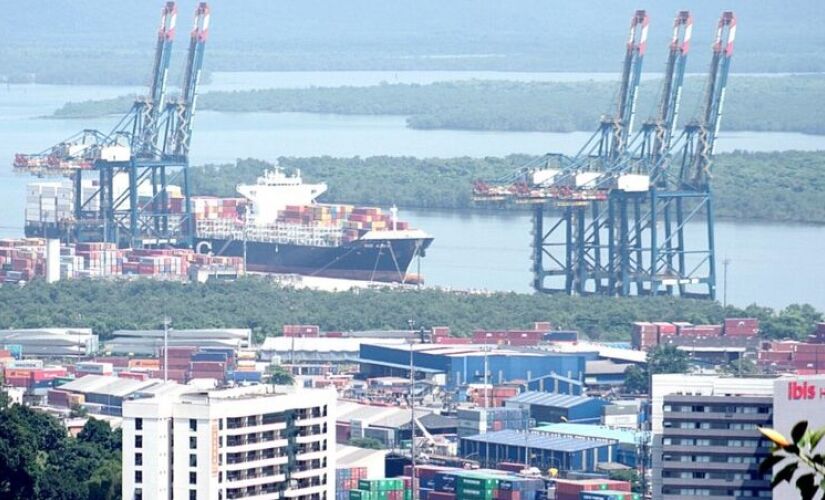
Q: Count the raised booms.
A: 5